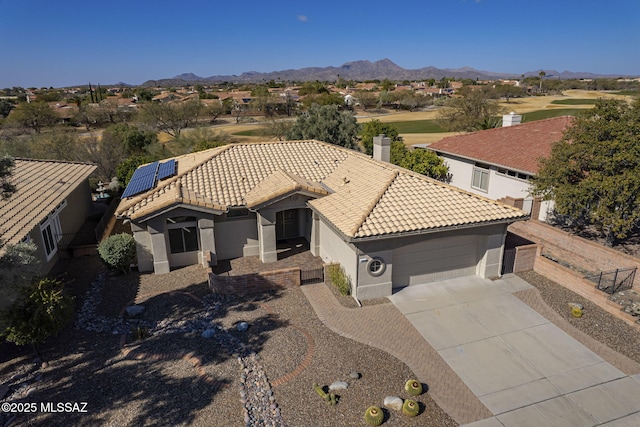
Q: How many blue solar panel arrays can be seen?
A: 2